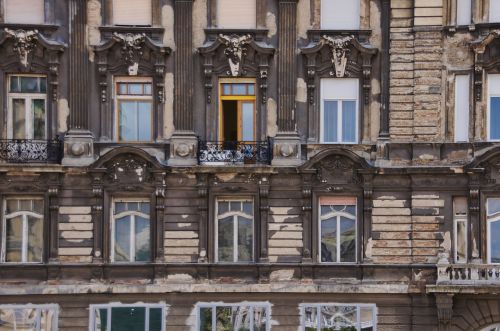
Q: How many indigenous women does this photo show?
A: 0